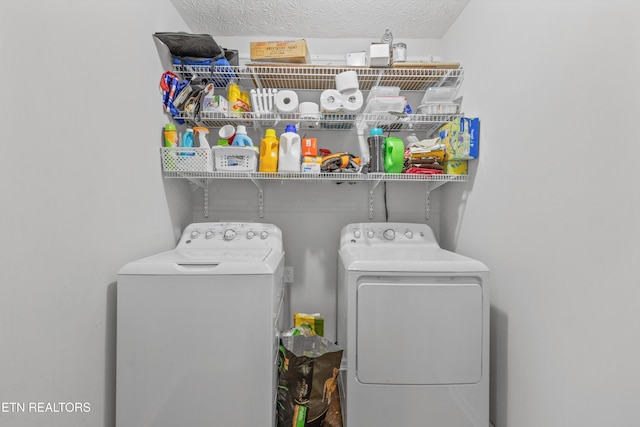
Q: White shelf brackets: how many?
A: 4